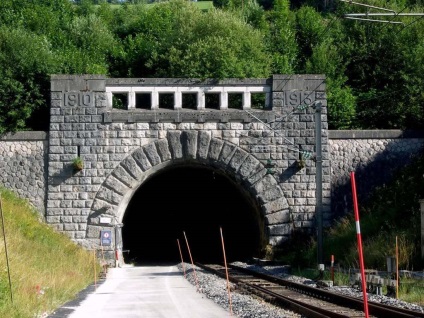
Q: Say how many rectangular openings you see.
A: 7